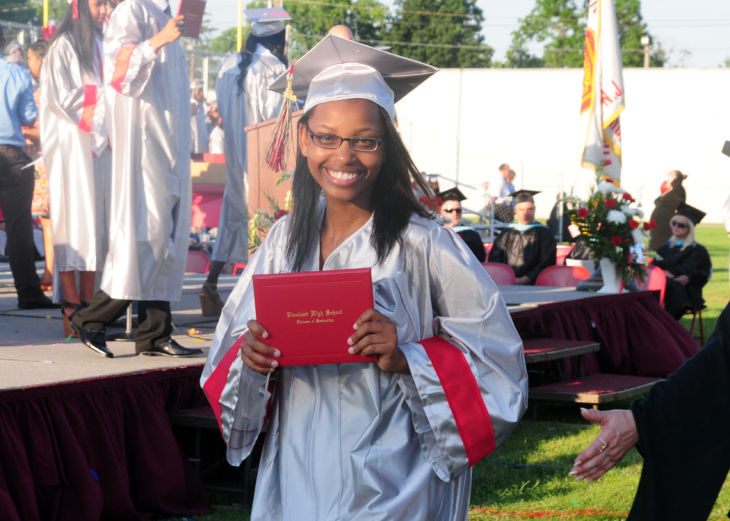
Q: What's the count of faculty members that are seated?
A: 3